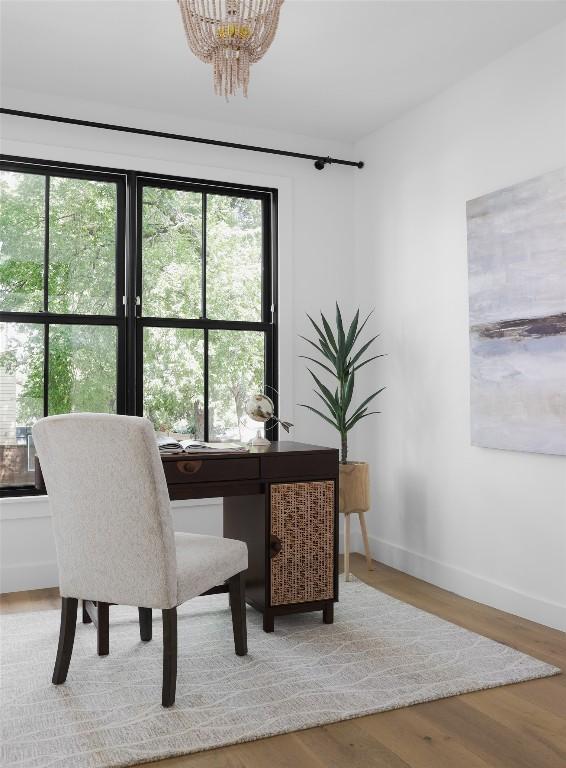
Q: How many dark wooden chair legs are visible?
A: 4